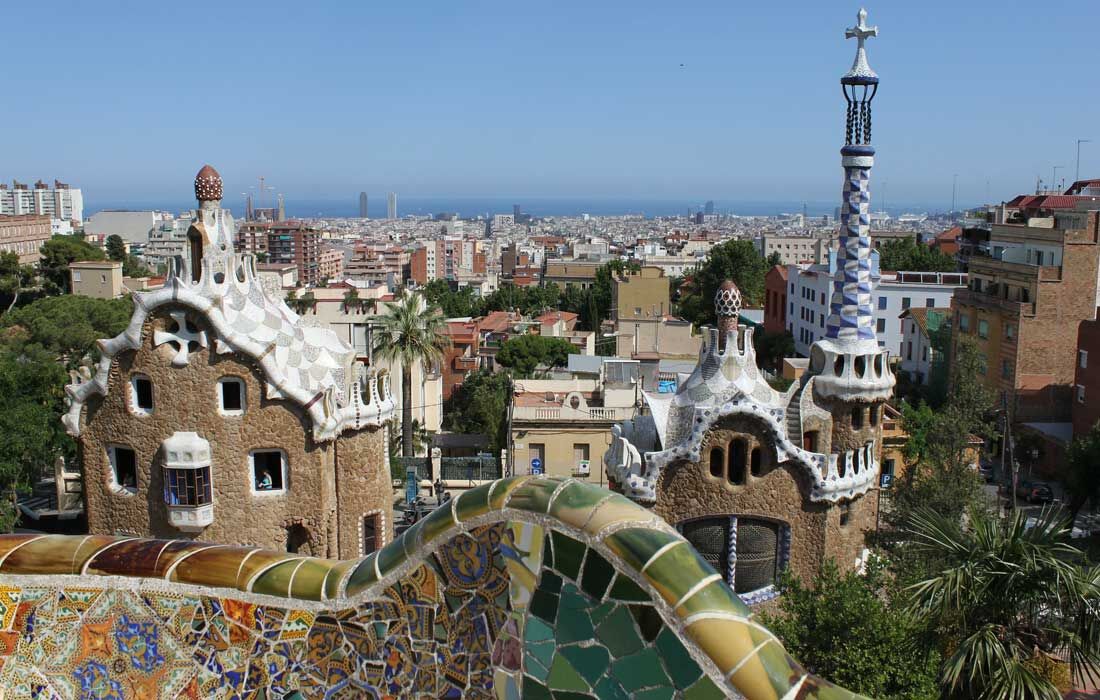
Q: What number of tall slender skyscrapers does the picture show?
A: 2